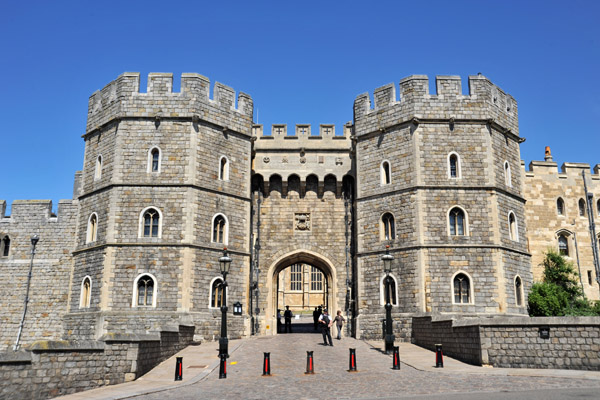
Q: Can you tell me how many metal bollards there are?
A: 7